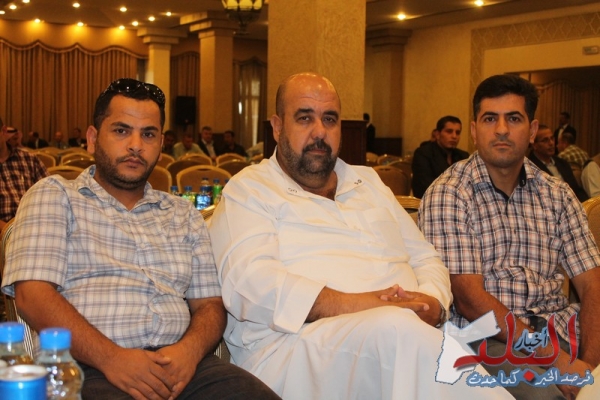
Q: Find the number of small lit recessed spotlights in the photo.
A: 13